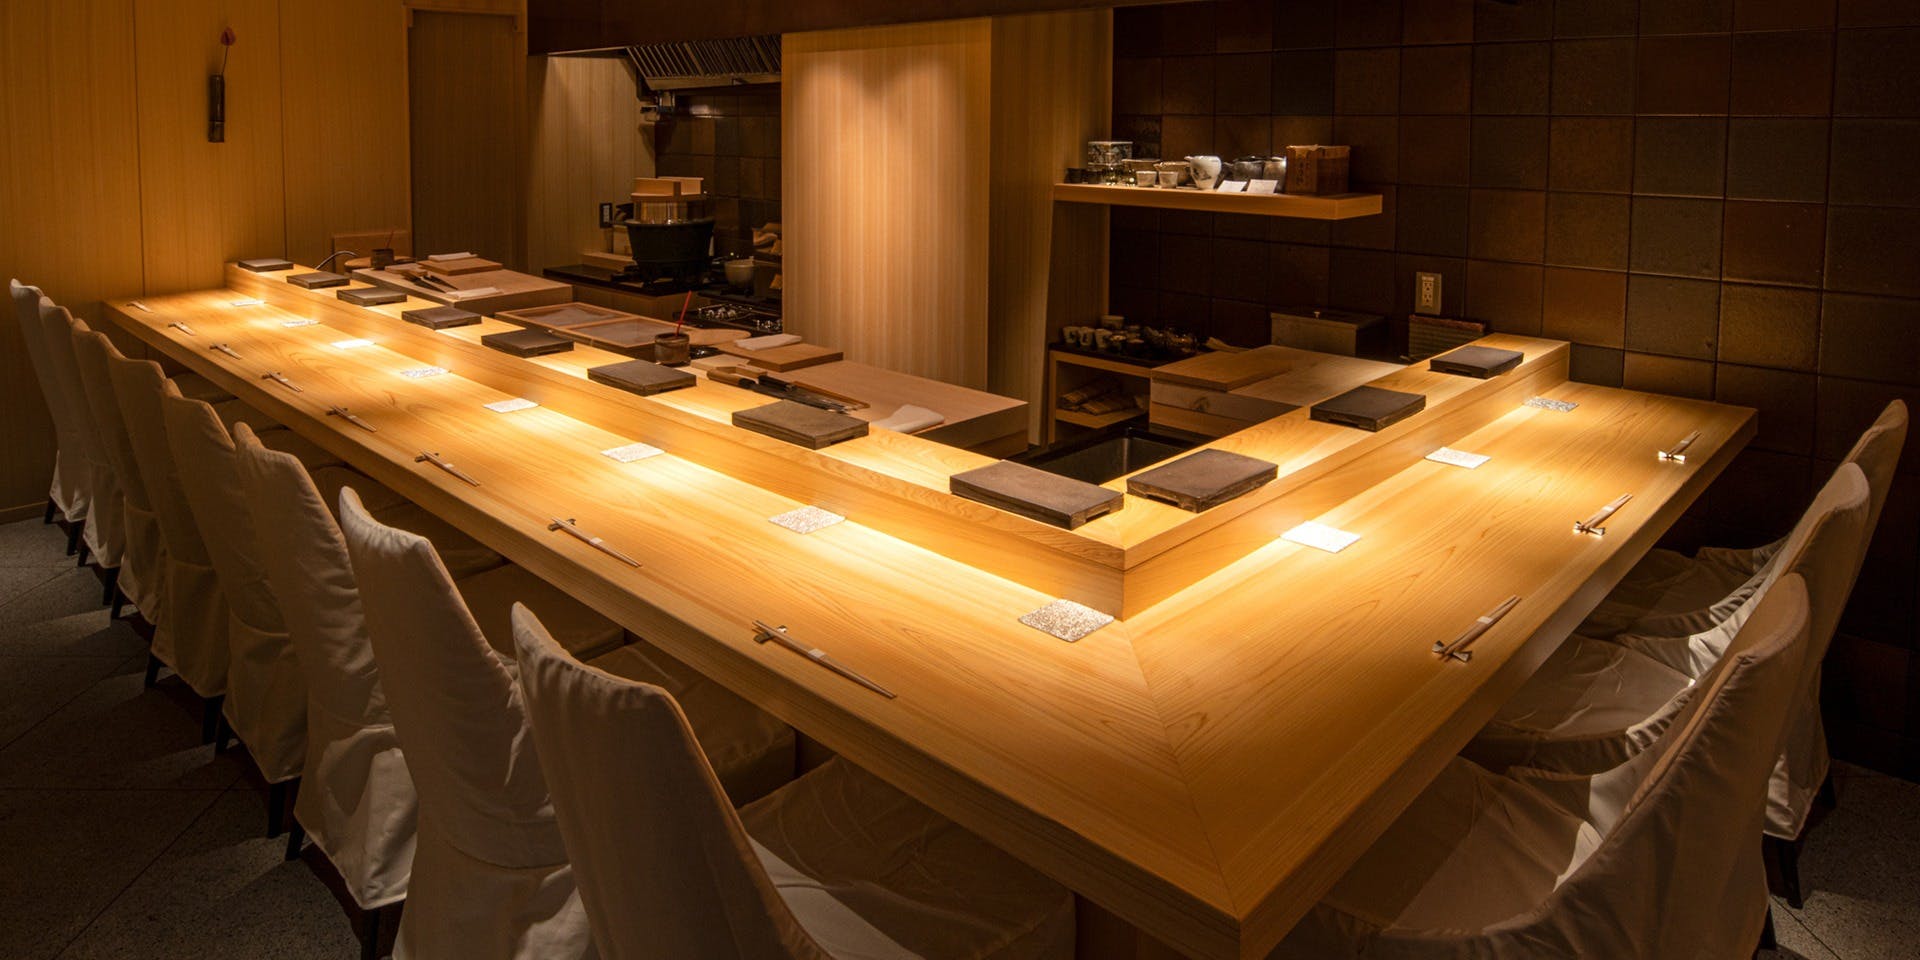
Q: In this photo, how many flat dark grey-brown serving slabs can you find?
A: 11